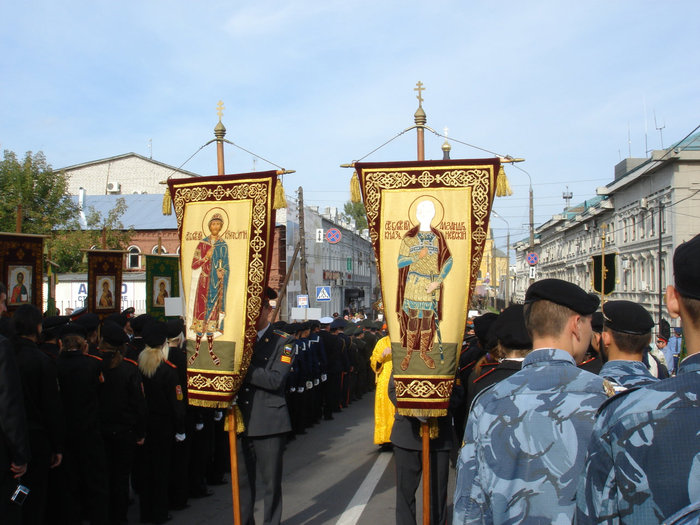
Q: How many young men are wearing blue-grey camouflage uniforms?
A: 3